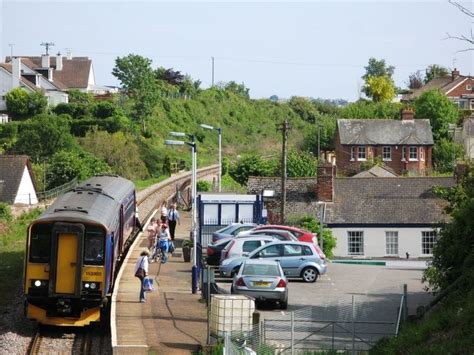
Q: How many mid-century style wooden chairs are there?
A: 0